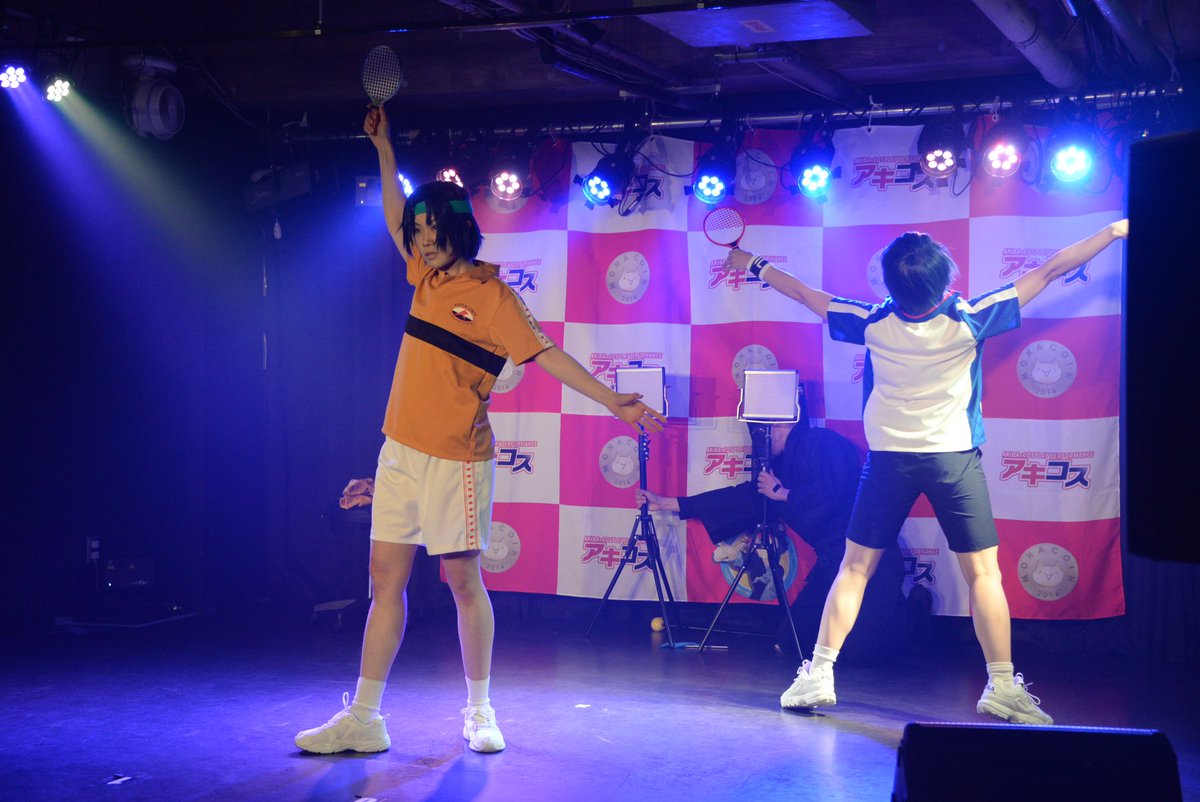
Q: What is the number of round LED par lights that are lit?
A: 11